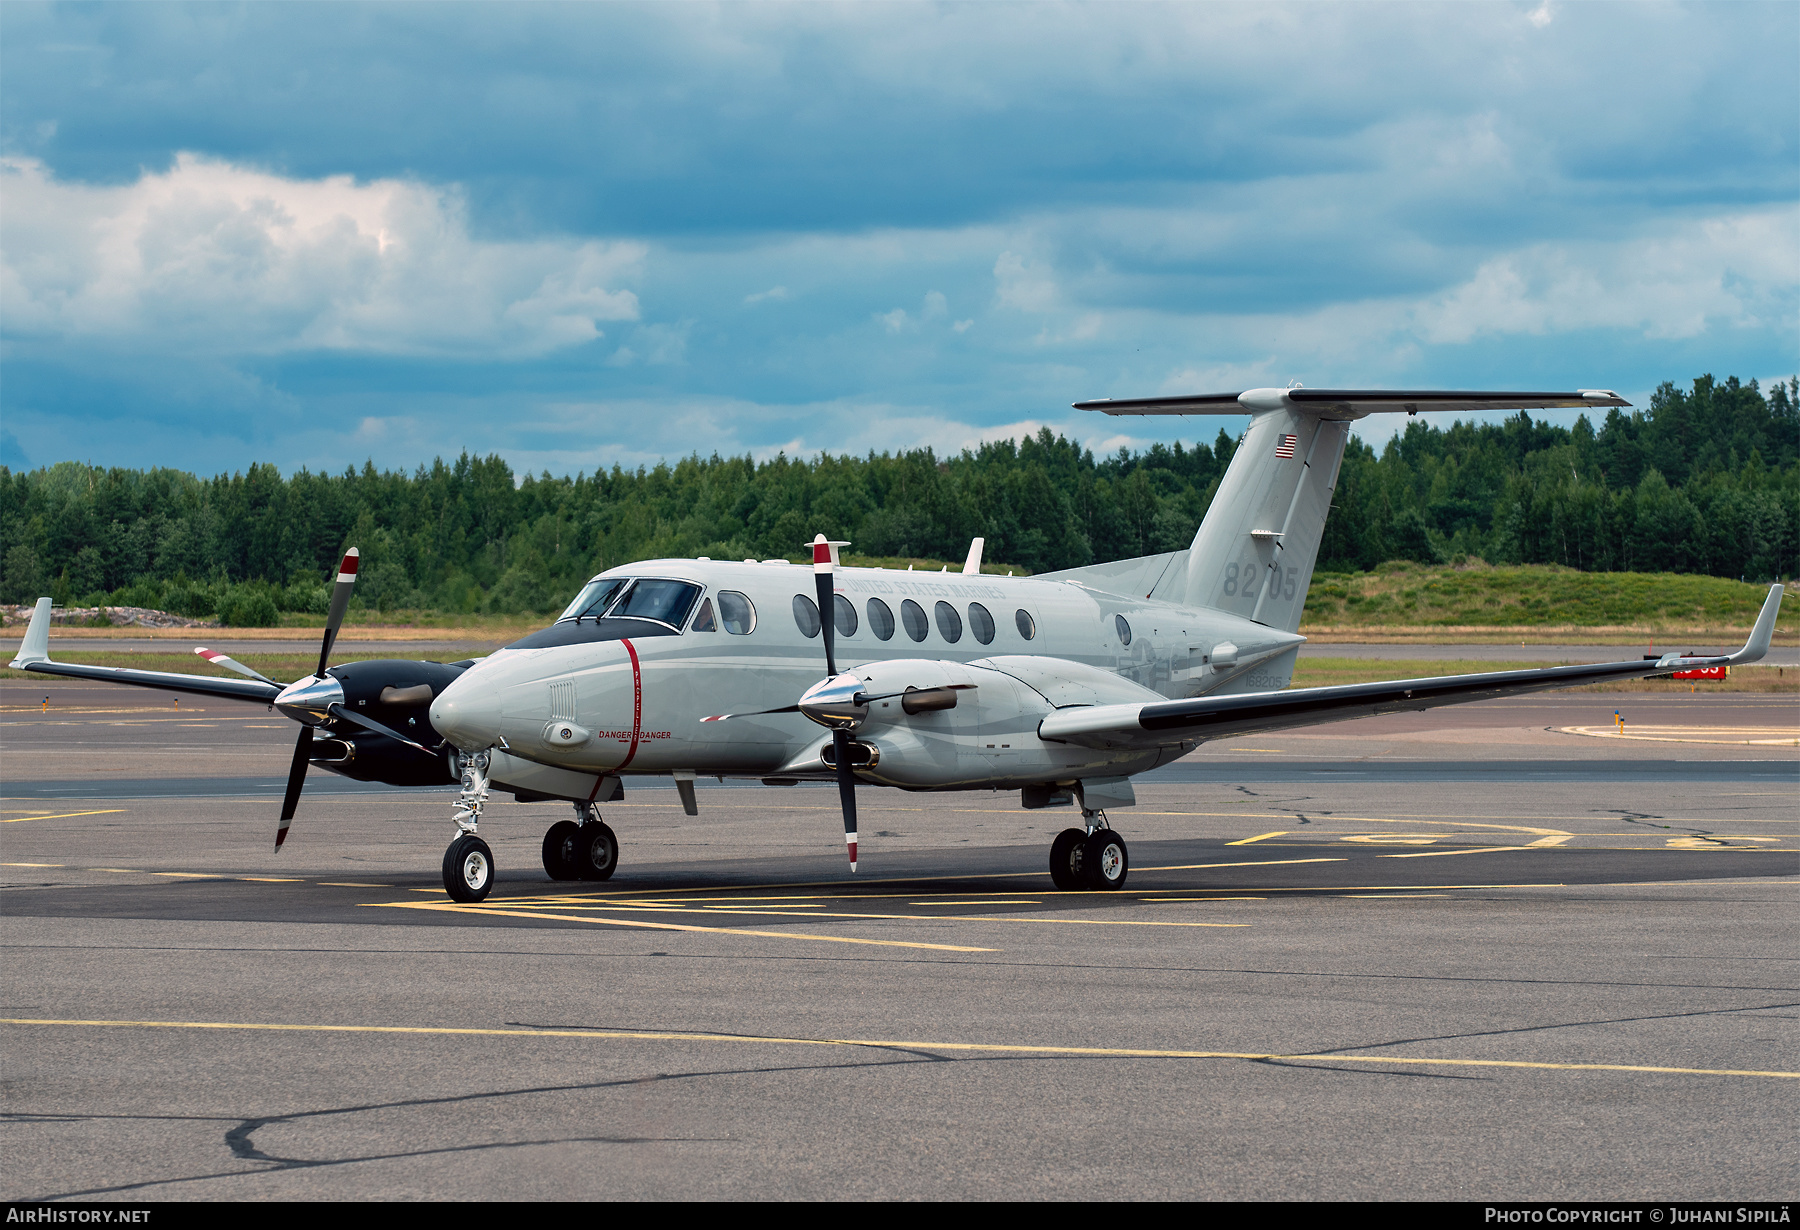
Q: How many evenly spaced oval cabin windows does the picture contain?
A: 6